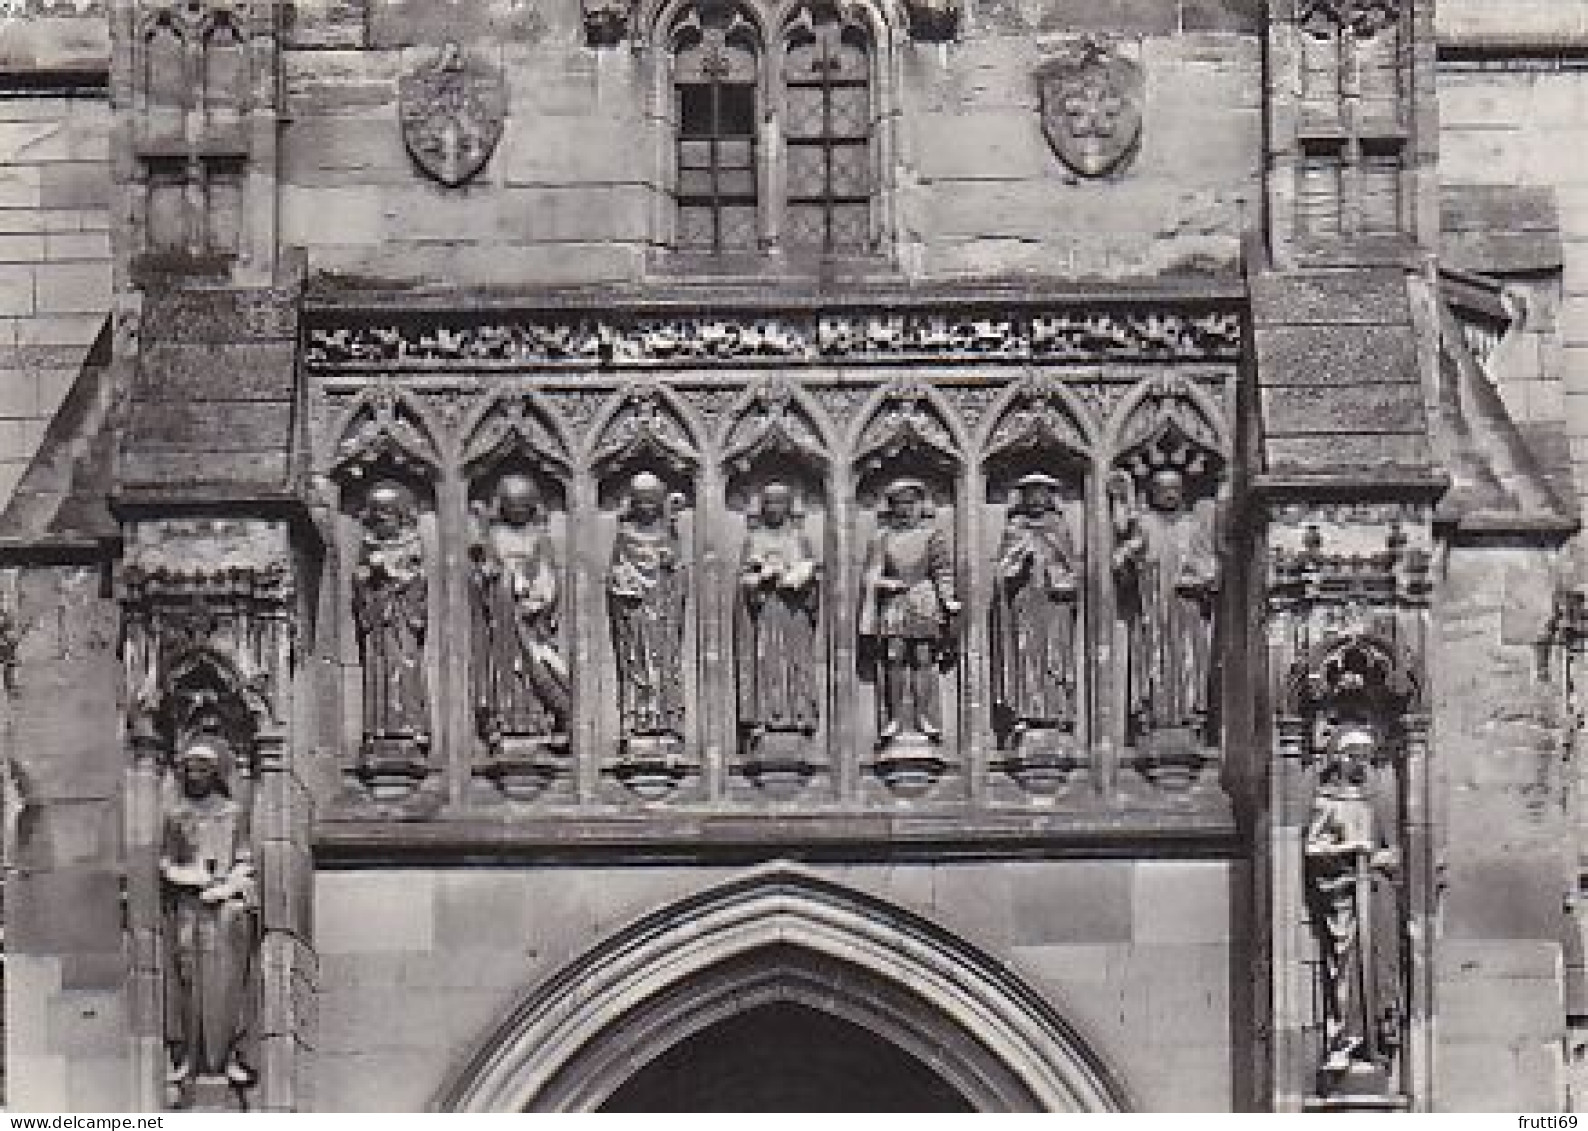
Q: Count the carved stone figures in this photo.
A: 9